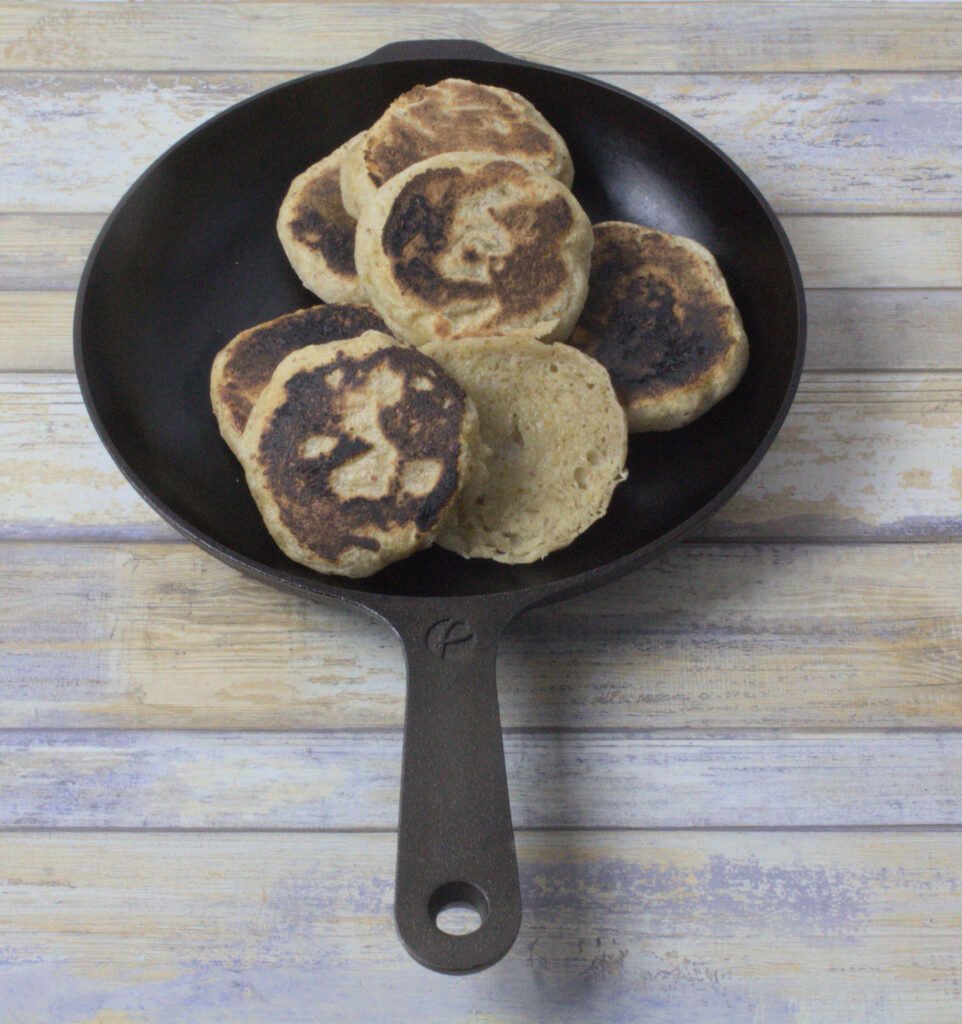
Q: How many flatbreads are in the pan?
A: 7